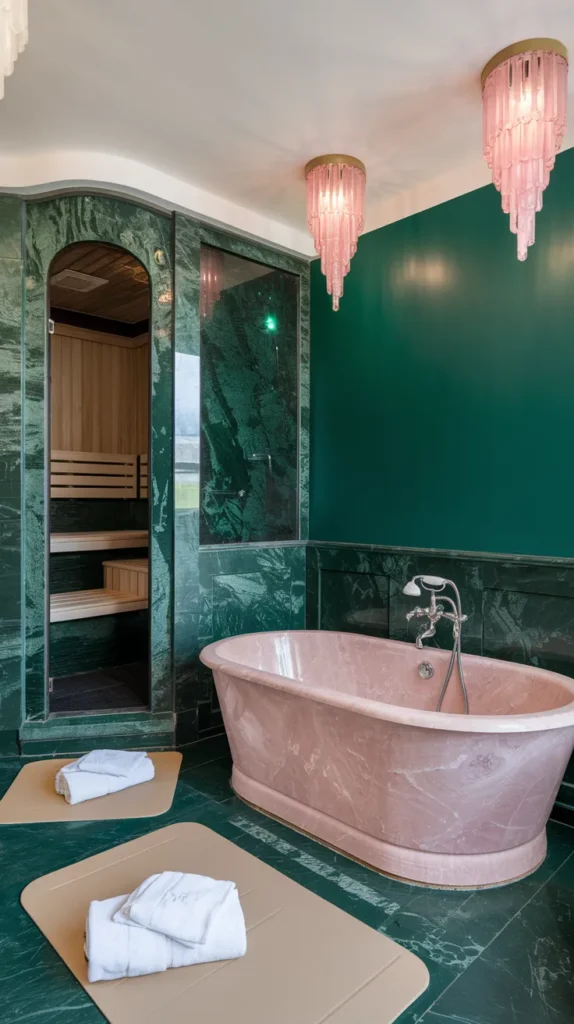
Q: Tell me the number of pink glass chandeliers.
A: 2